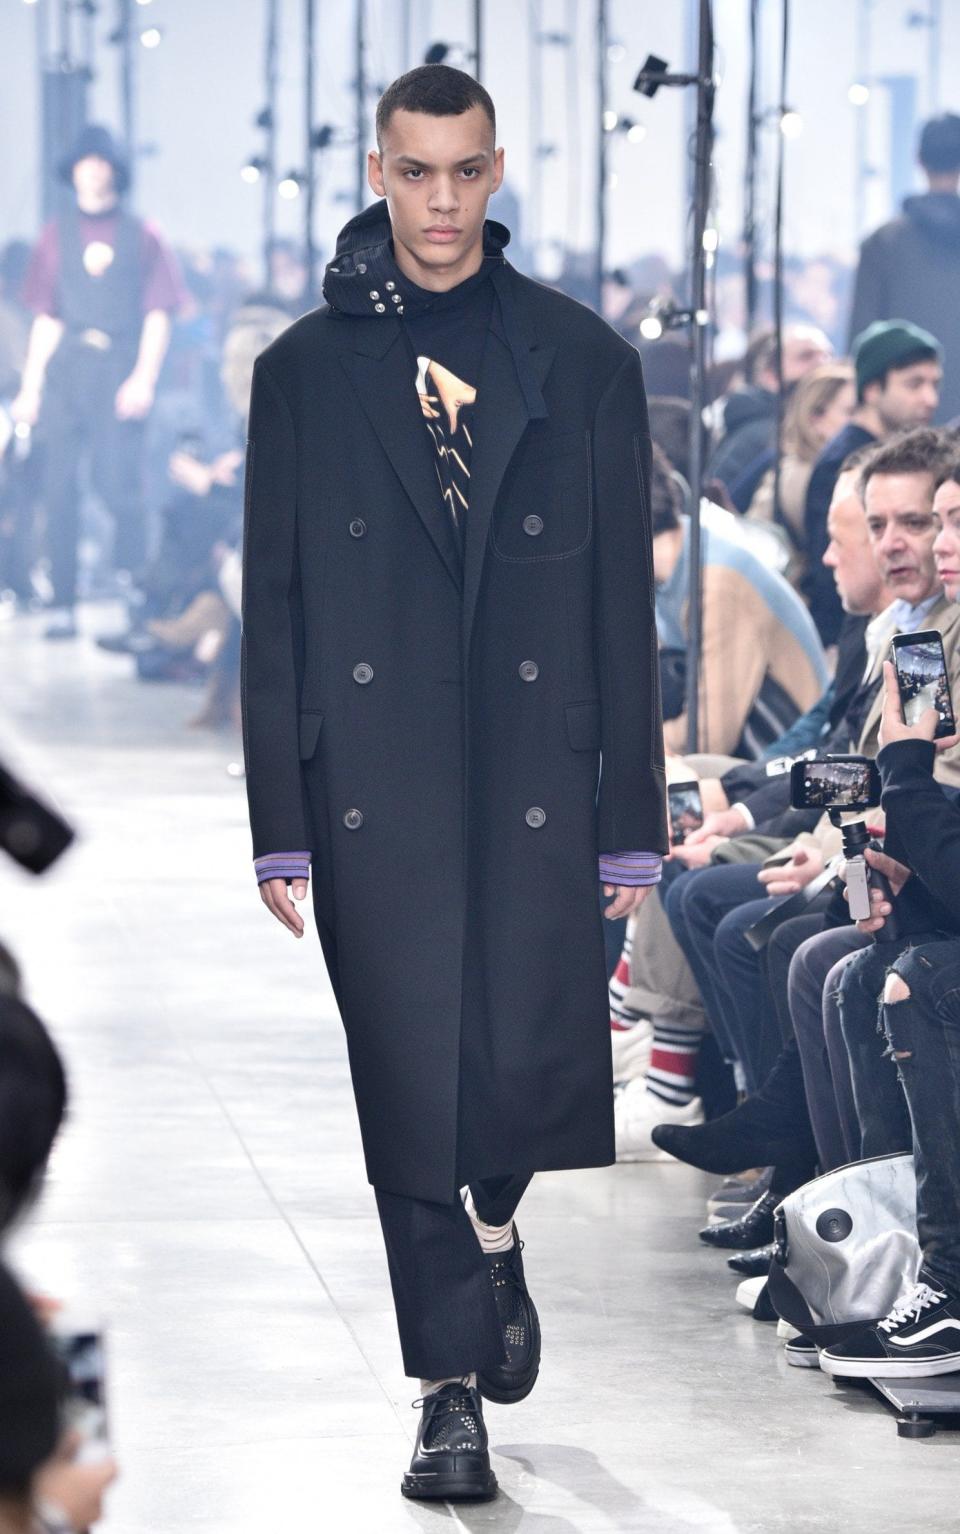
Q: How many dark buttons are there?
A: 6